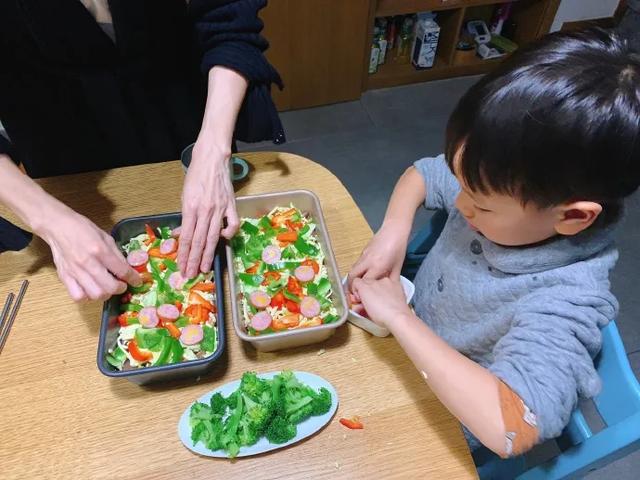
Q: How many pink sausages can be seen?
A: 11